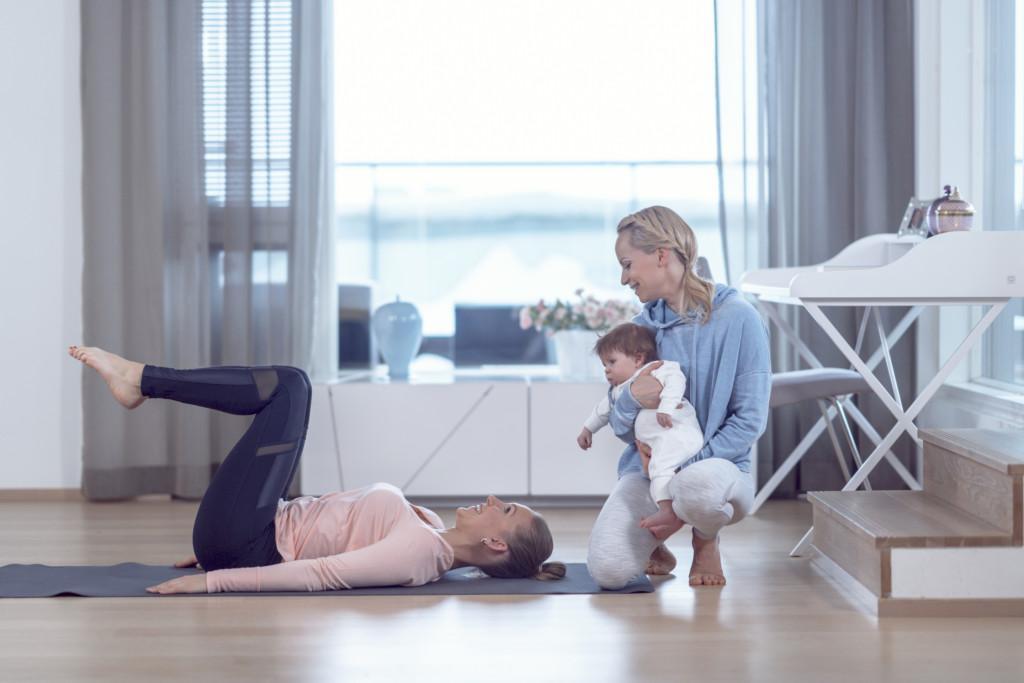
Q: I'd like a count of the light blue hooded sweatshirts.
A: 1